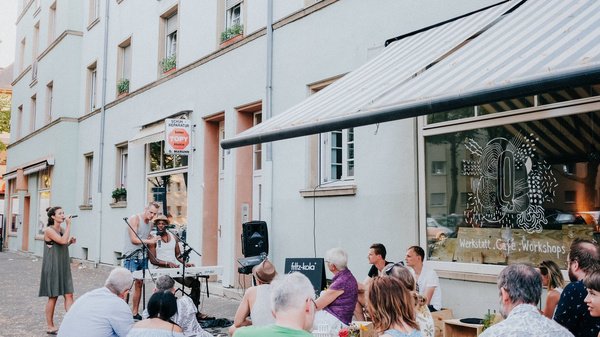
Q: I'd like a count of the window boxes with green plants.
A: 4